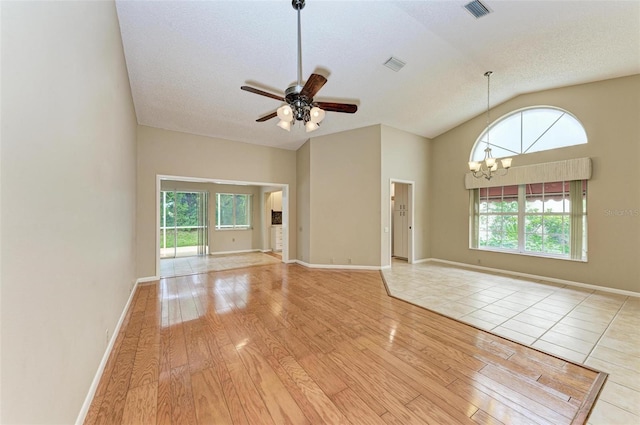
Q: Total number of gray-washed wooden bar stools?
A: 0